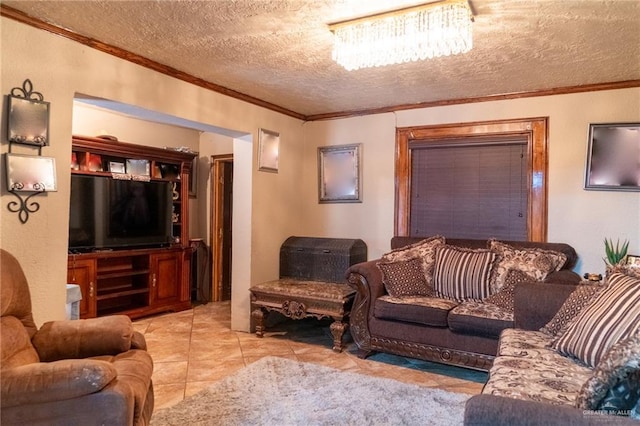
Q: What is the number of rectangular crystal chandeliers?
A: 1